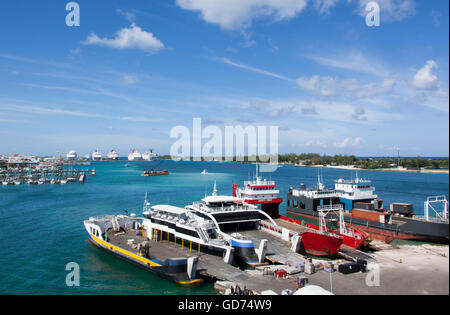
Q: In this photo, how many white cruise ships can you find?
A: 5